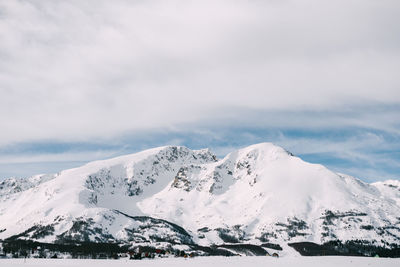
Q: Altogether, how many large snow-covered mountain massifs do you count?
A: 2